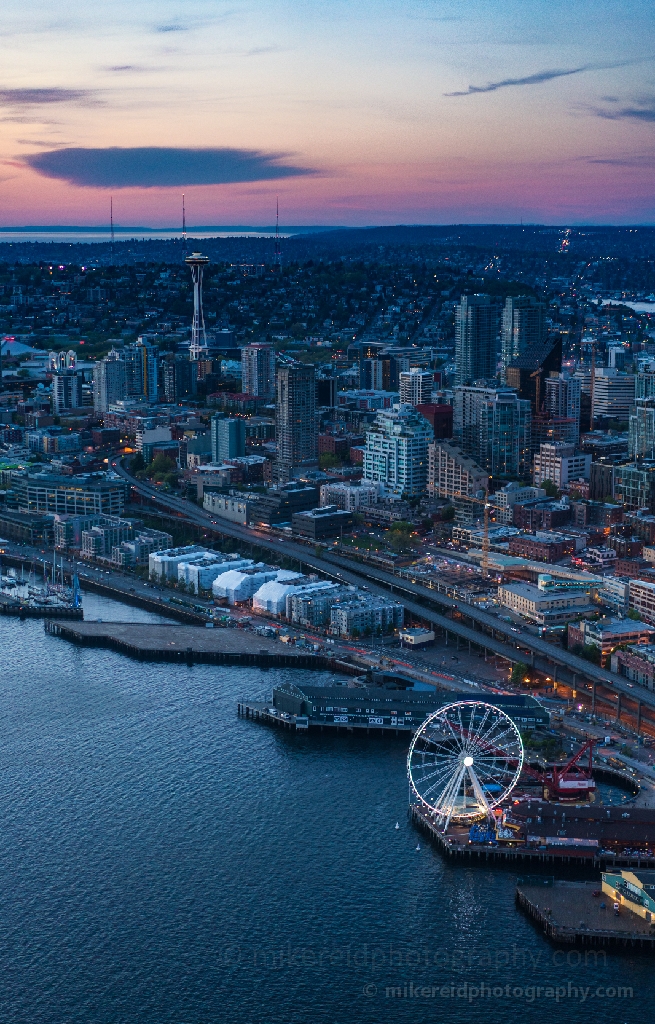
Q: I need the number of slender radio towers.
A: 3